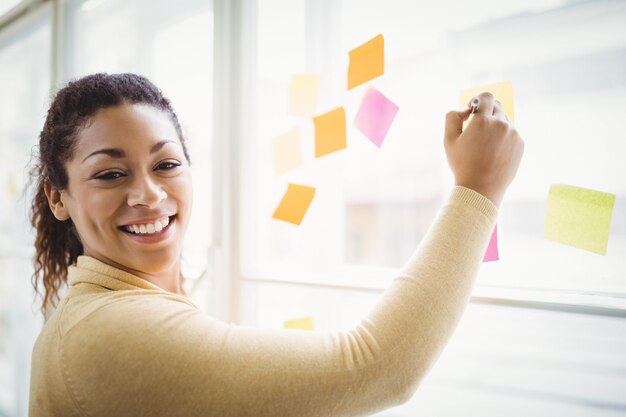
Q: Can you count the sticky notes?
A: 10